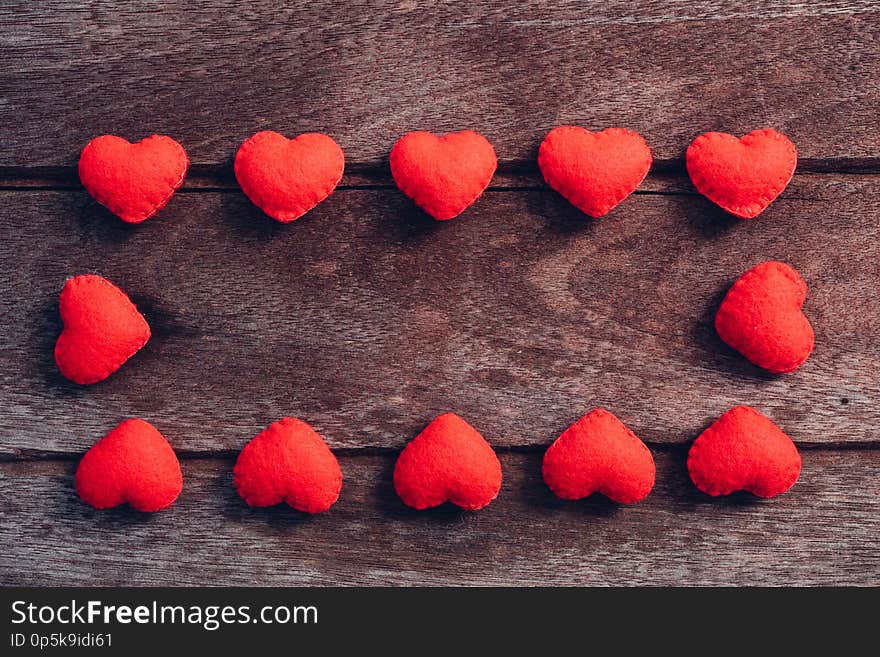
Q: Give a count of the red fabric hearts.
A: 12